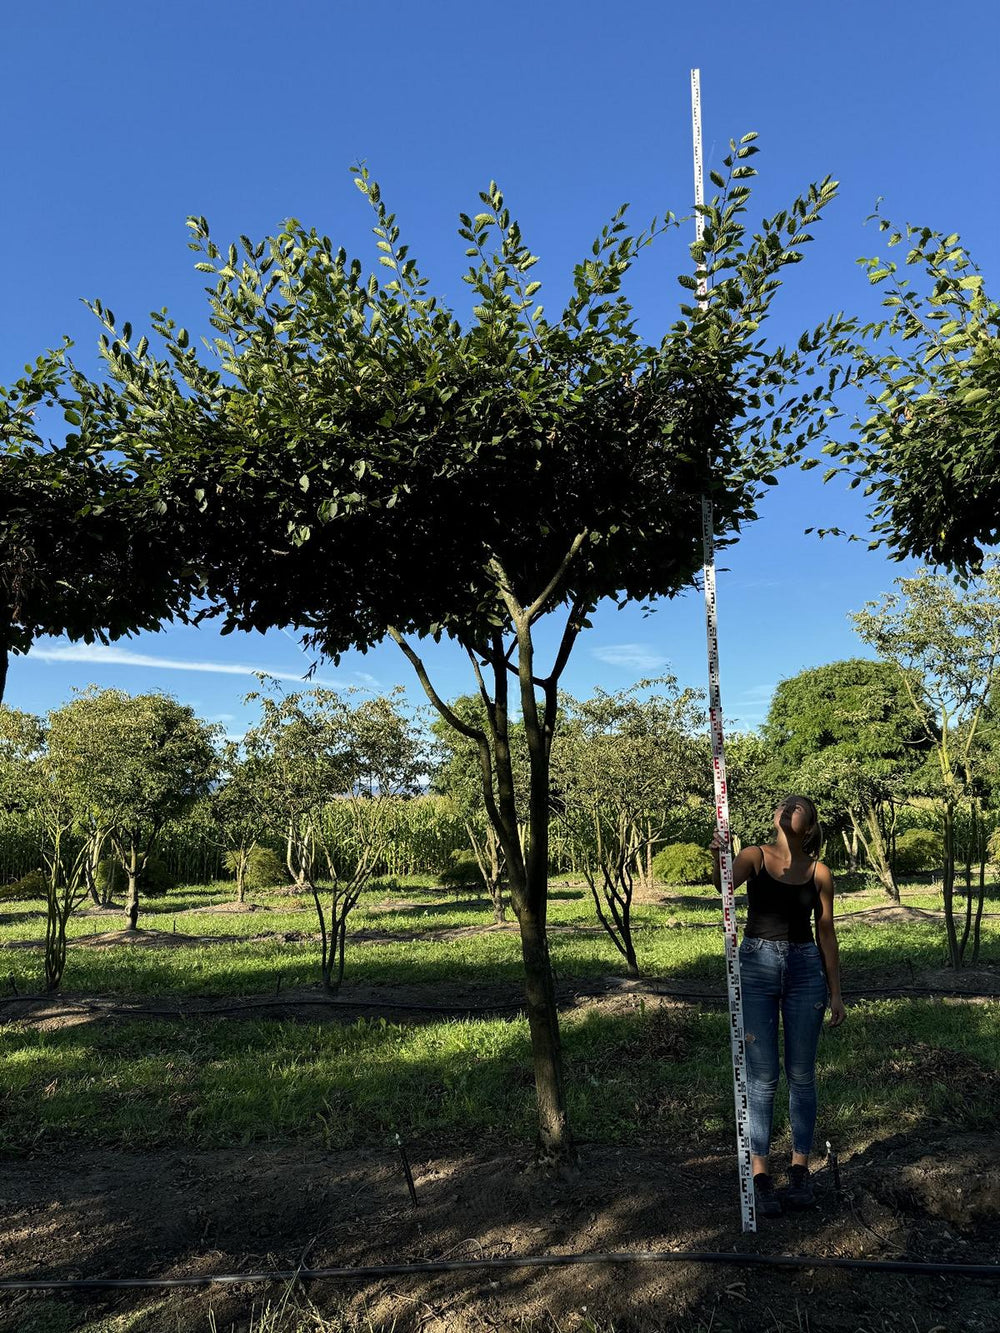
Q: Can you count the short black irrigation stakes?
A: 2